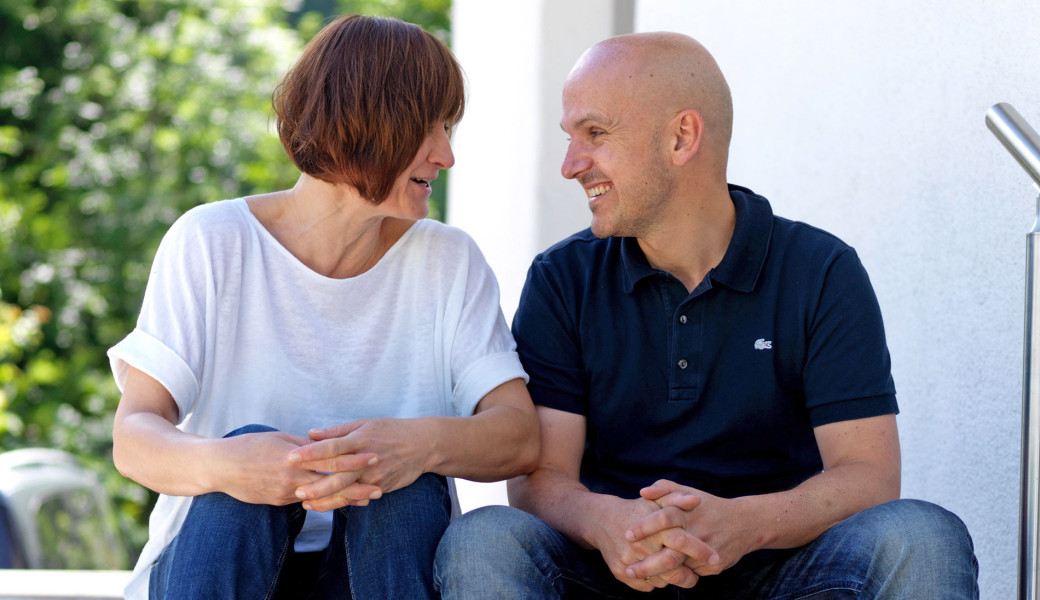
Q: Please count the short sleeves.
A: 4